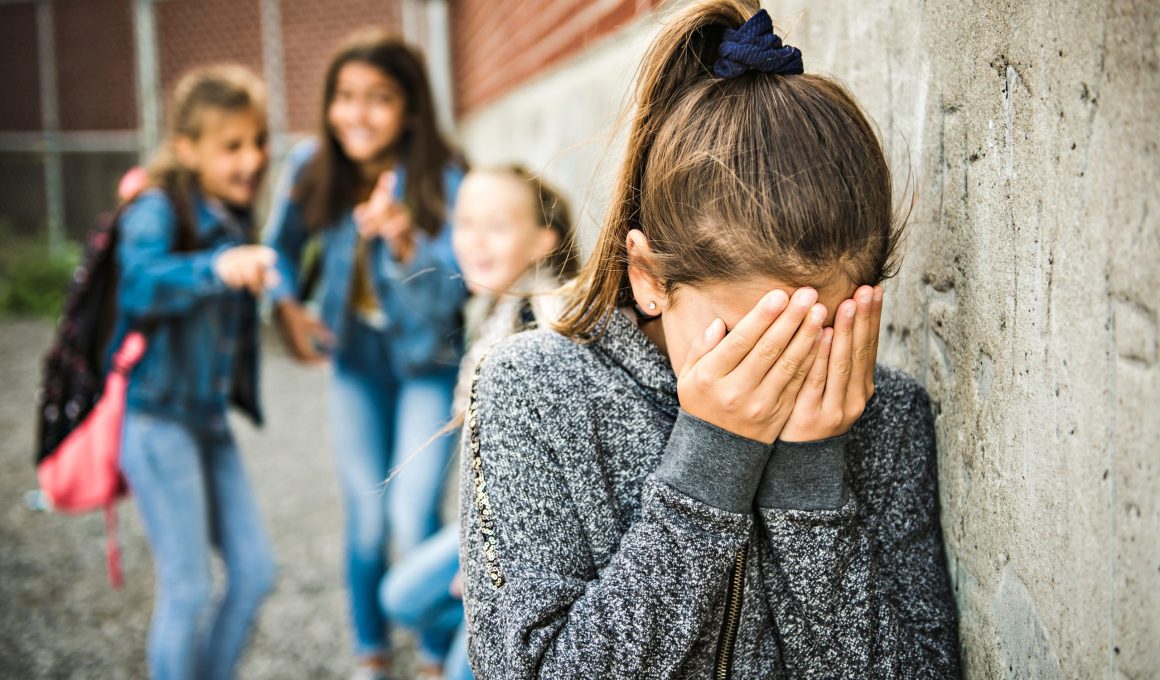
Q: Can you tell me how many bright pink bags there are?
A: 1